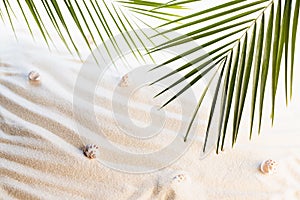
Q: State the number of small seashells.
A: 5